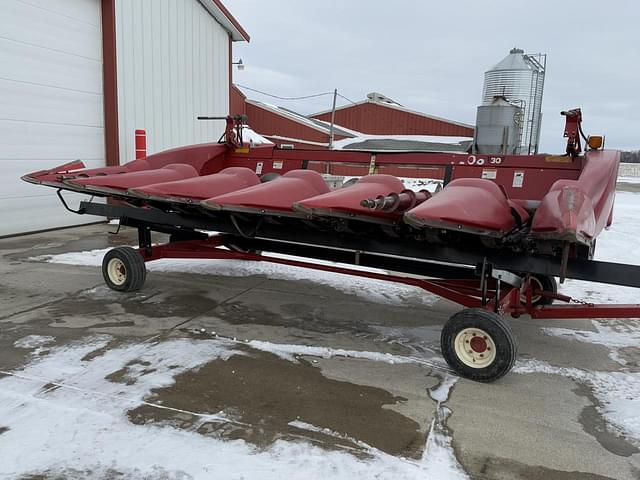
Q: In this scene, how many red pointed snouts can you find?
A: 7